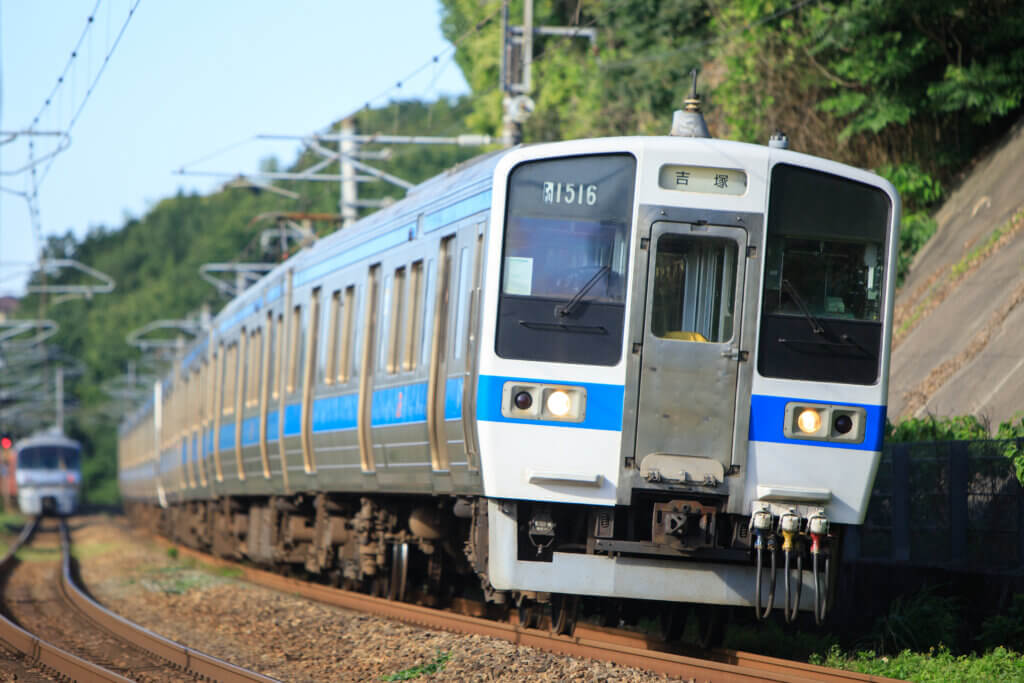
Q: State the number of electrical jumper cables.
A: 3